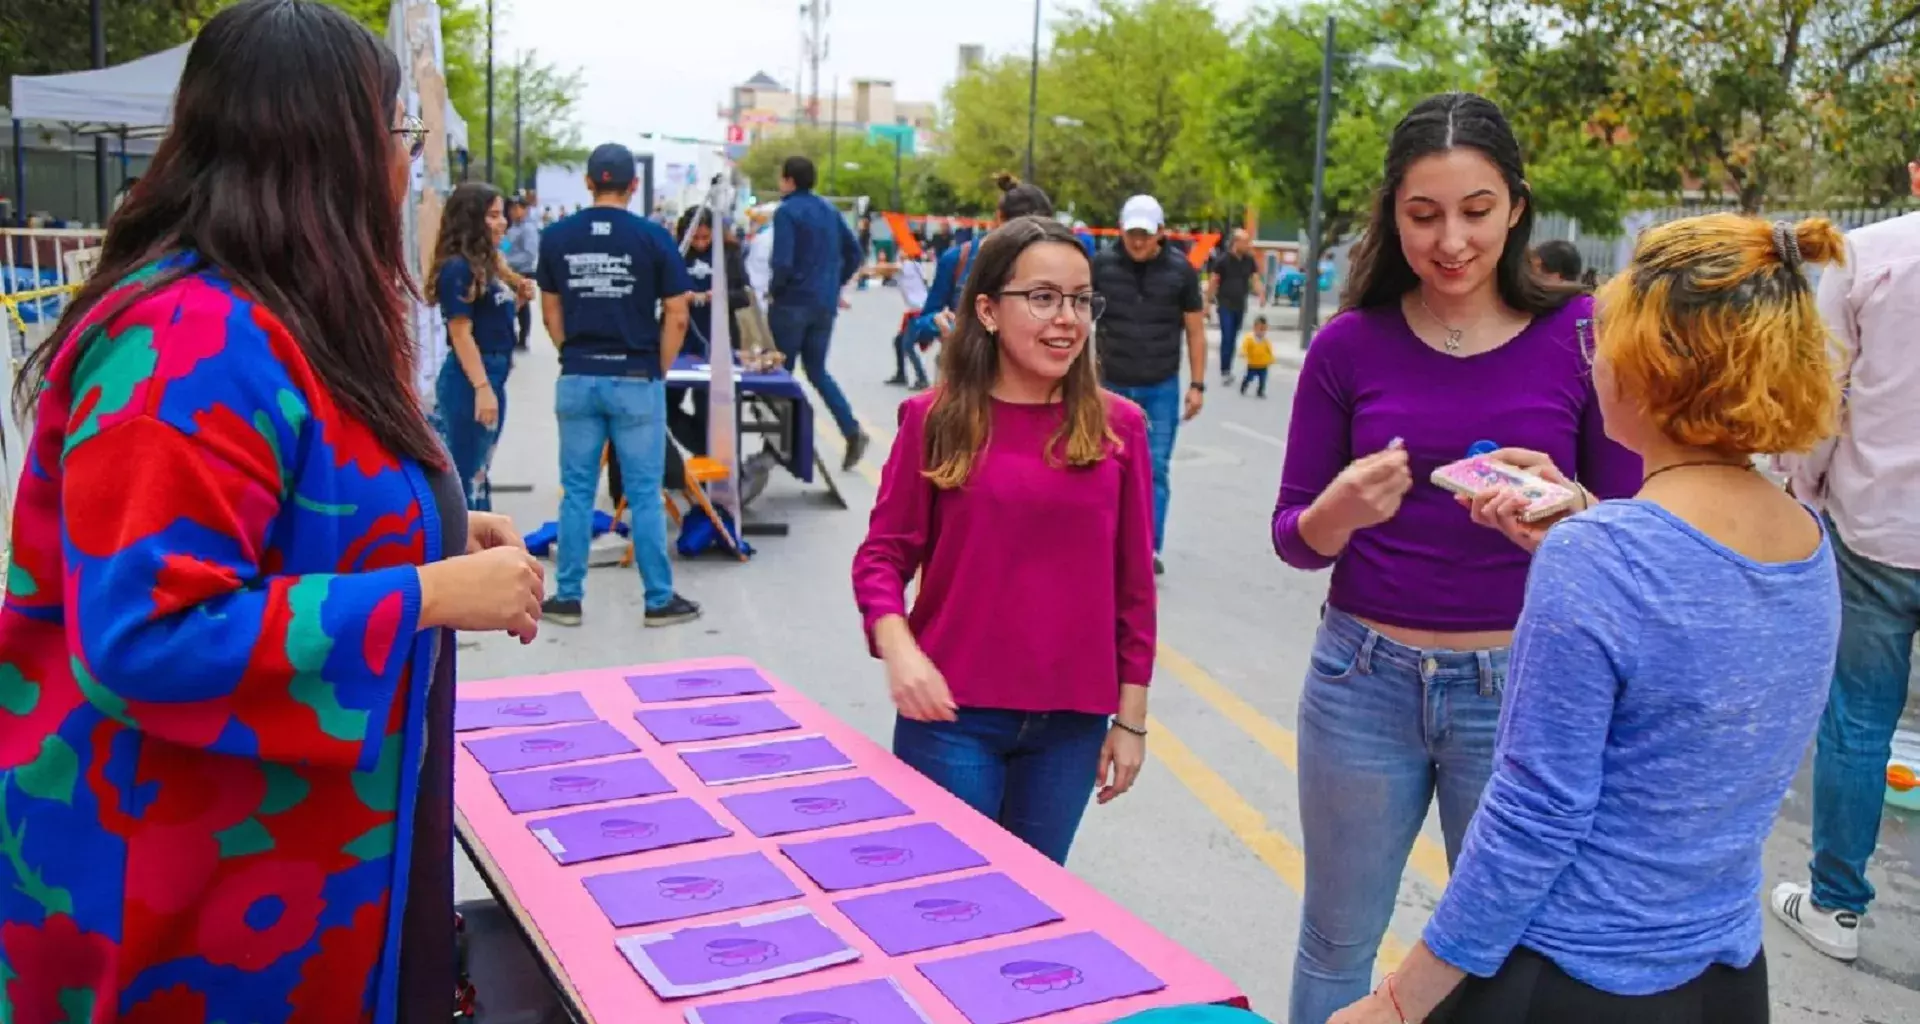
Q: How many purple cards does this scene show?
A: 14